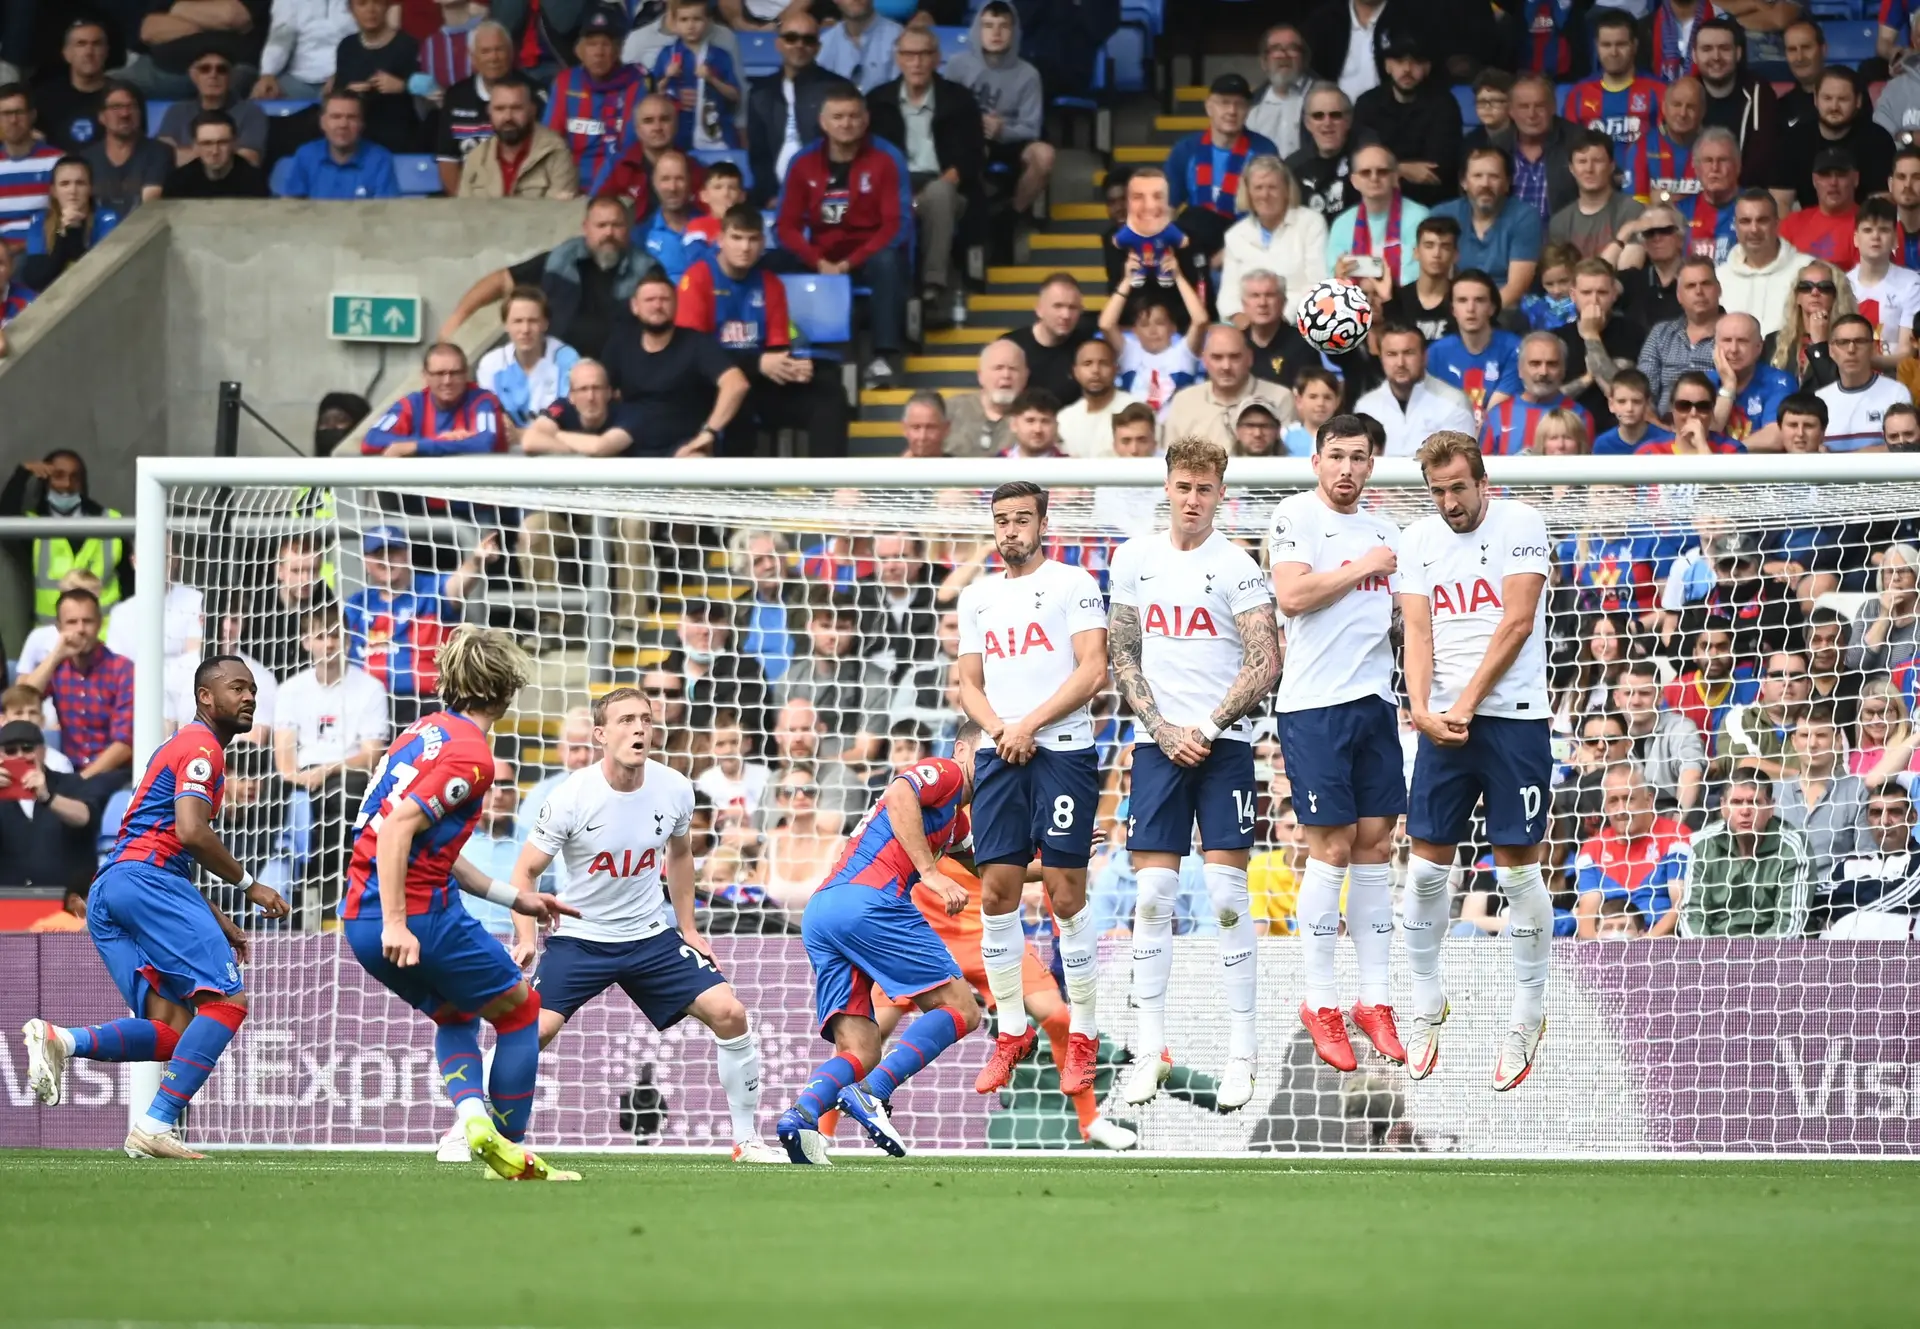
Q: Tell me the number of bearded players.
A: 4